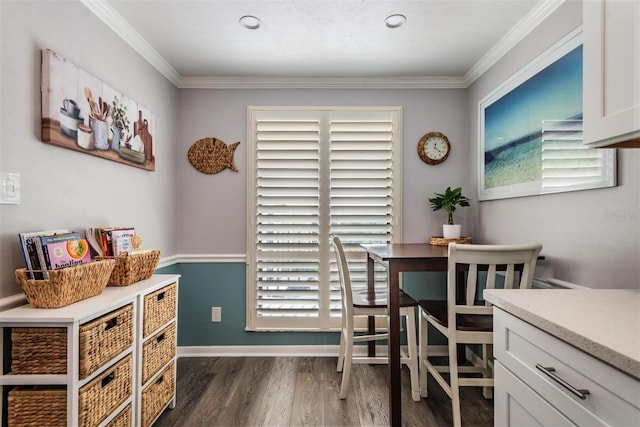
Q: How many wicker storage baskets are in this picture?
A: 8